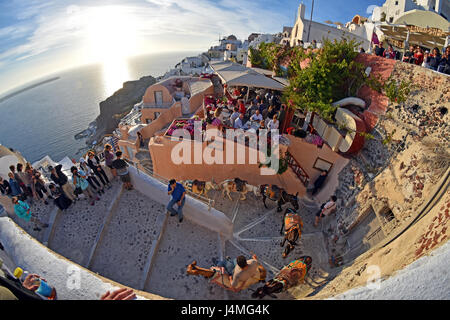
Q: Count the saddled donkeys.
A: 6